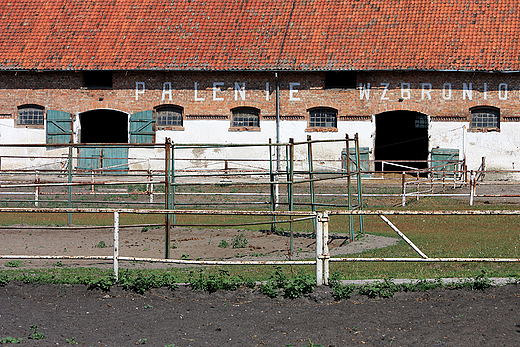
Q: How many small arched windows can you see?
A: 5